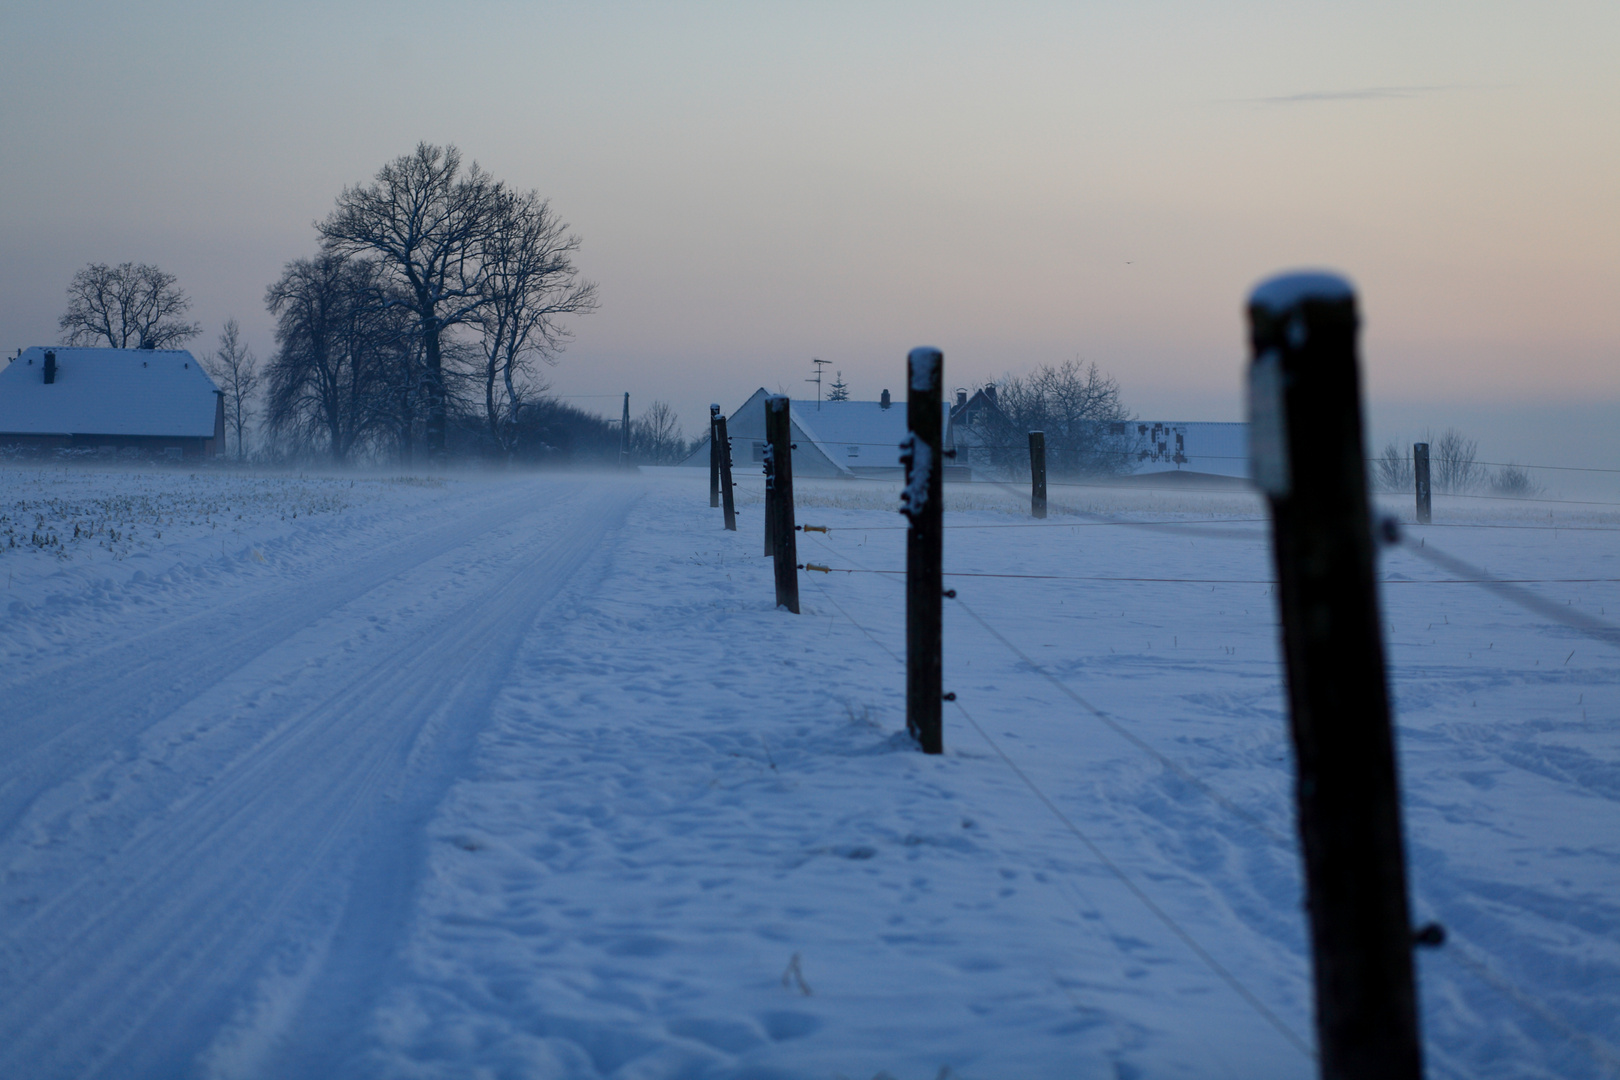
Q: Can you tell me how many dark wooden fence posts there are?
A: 8